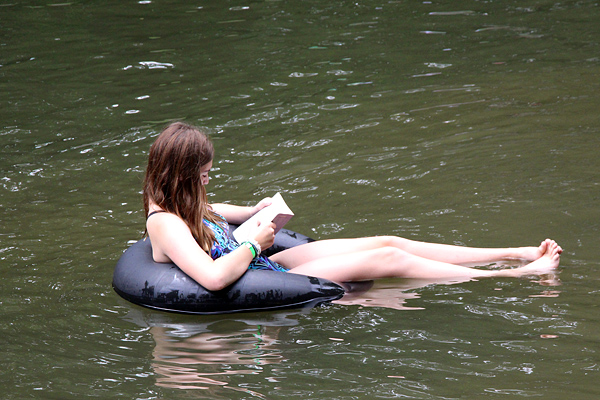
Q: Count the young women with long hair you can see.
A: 1